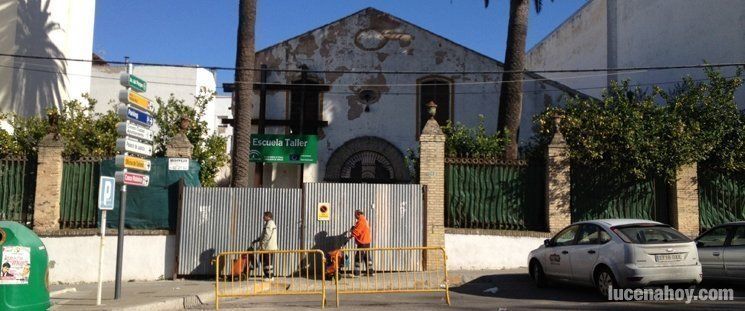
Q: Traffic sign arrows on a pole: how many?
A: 7